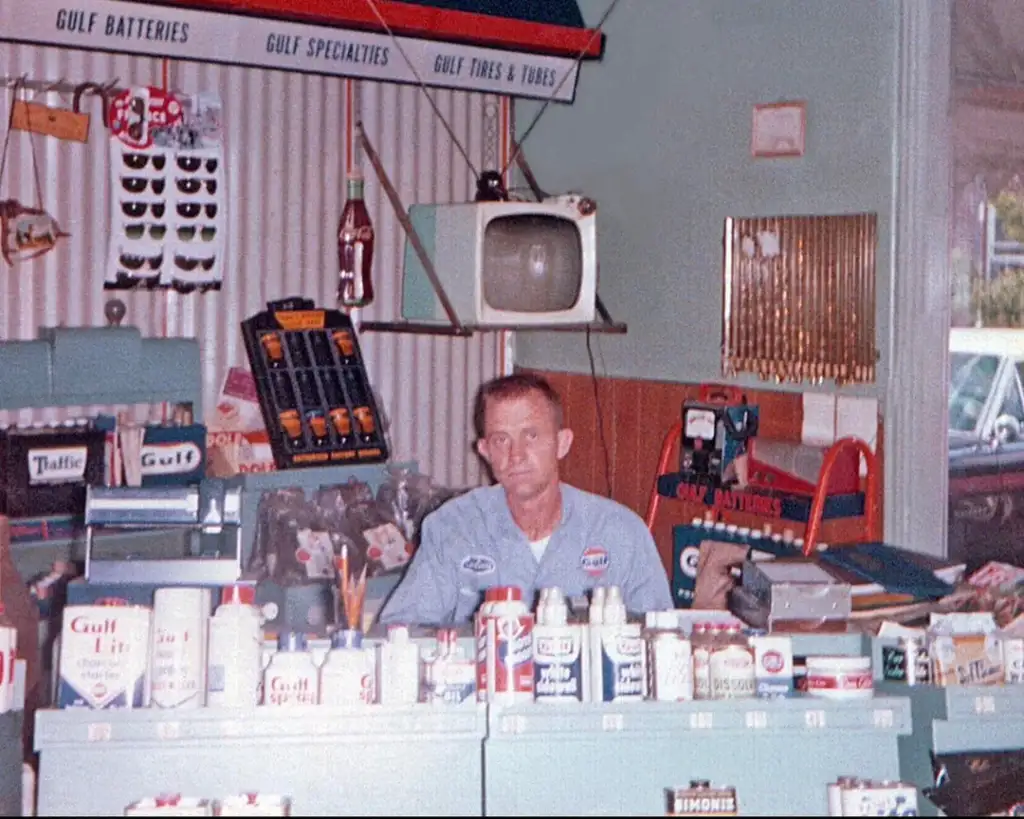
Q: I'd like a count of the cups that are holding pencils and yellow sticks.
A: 1